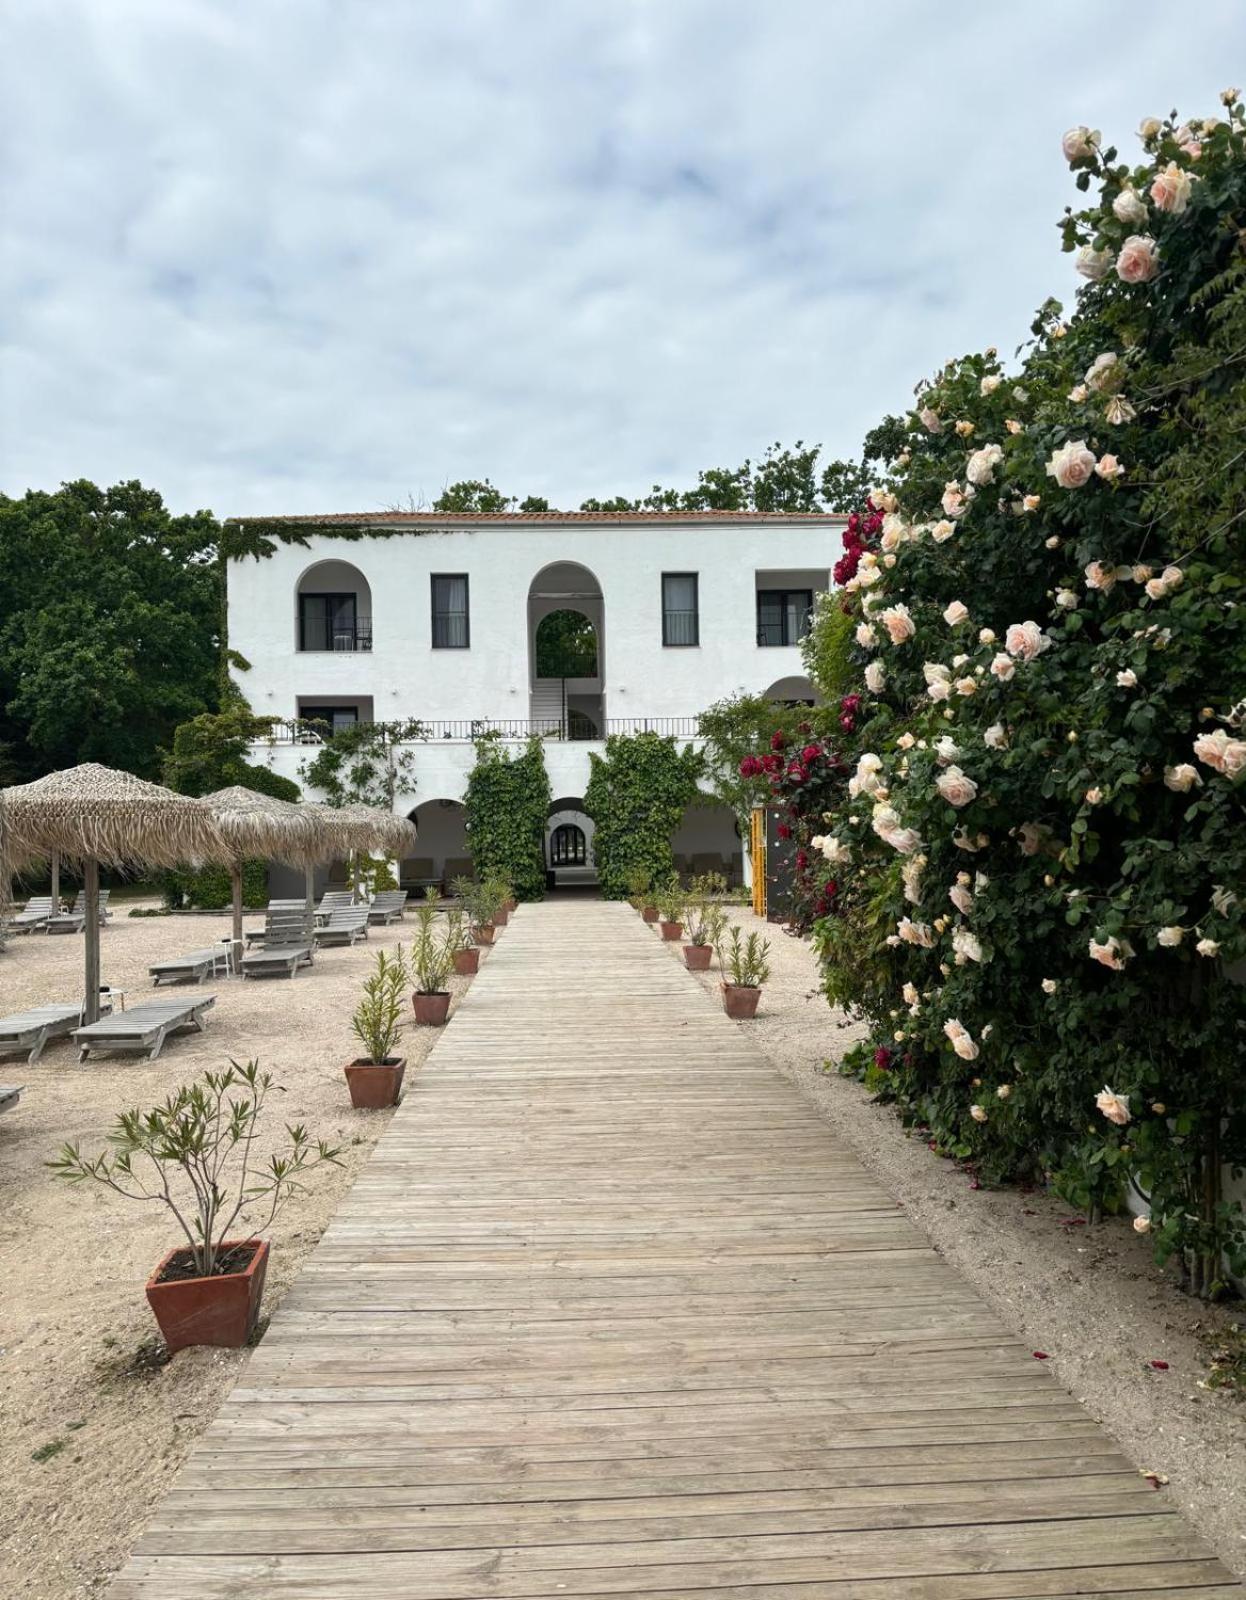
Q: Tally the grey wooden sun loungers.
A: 11